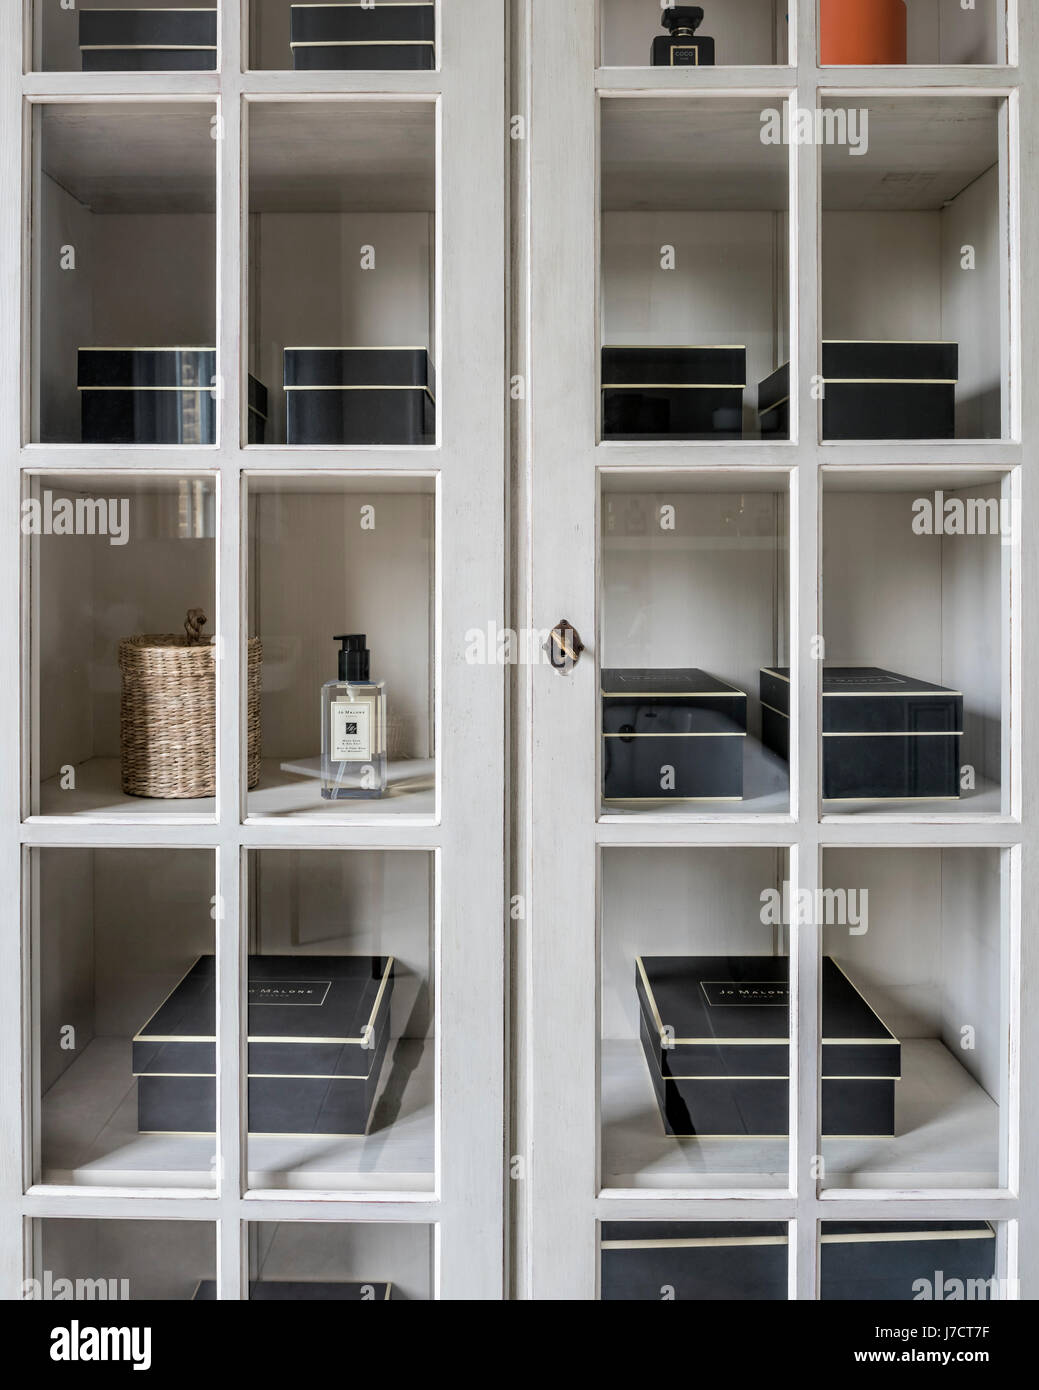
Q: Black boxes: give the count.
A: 12